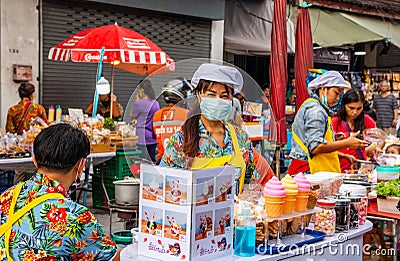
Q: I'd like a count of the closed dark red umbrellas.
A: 2